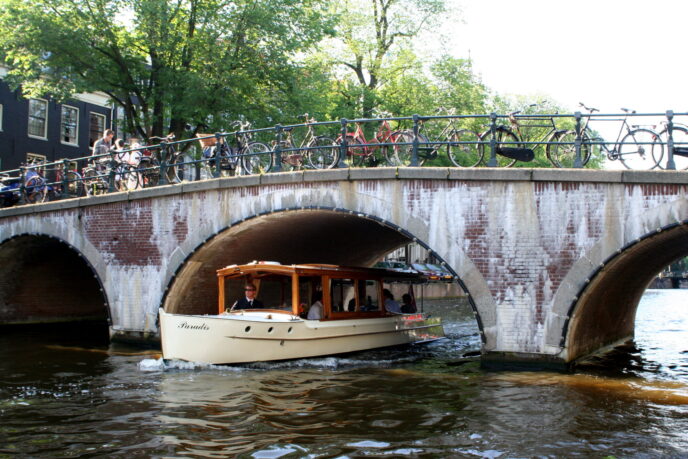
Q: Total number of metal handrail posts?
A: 11